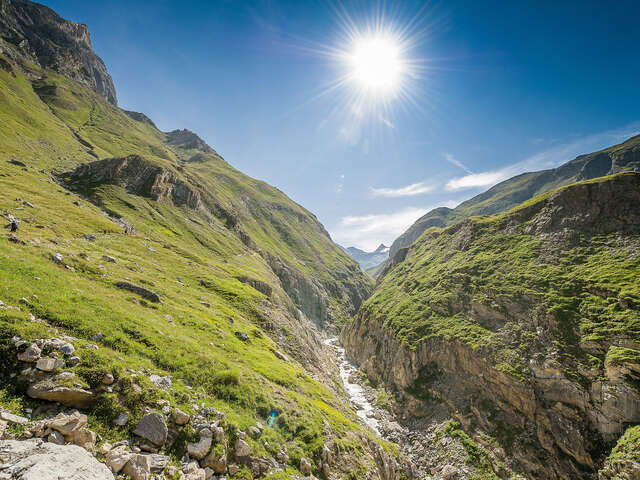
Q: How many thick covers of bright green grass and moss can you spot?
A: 2